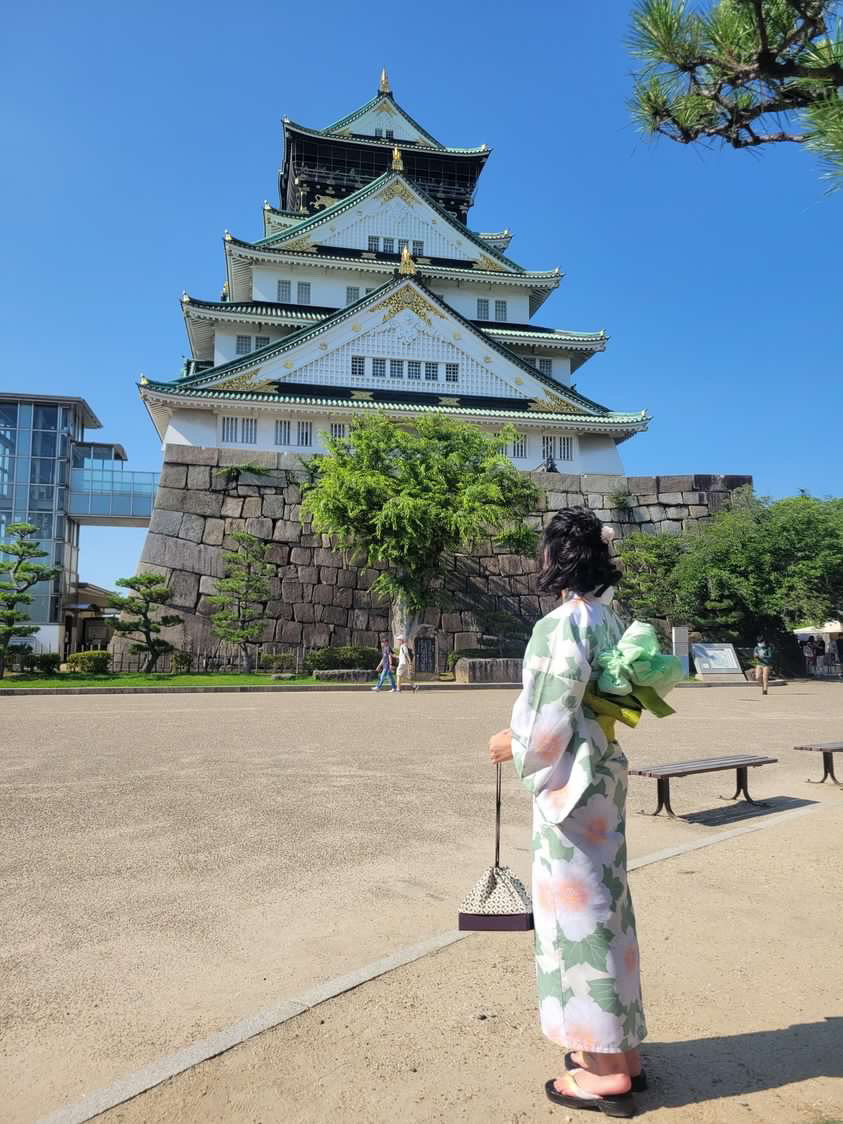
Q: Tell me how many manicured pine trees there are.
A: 3